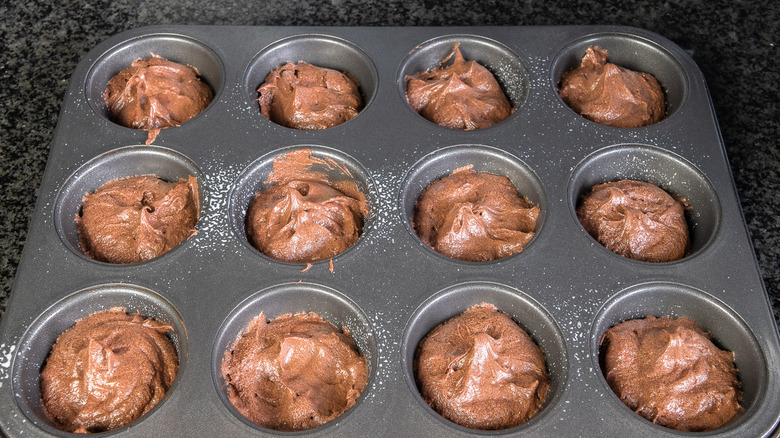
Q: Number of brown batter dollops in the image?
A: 12